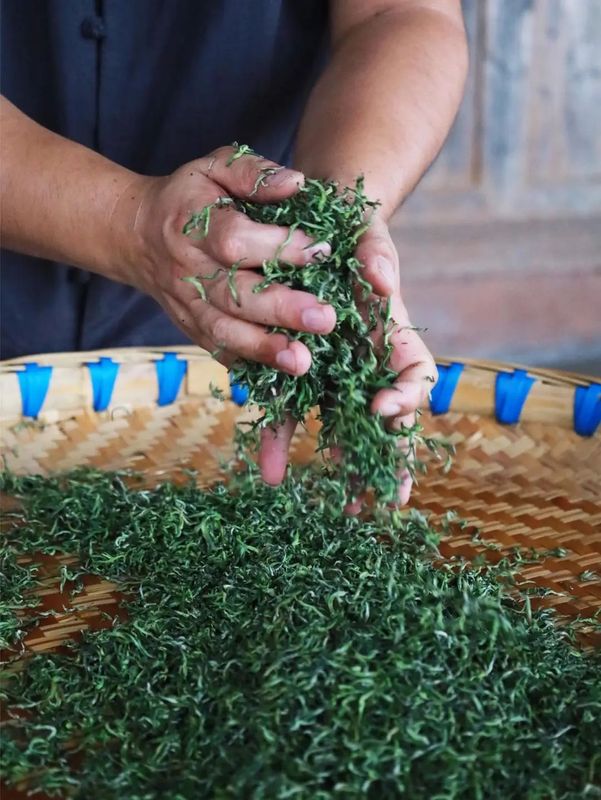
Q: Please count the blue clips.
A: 7